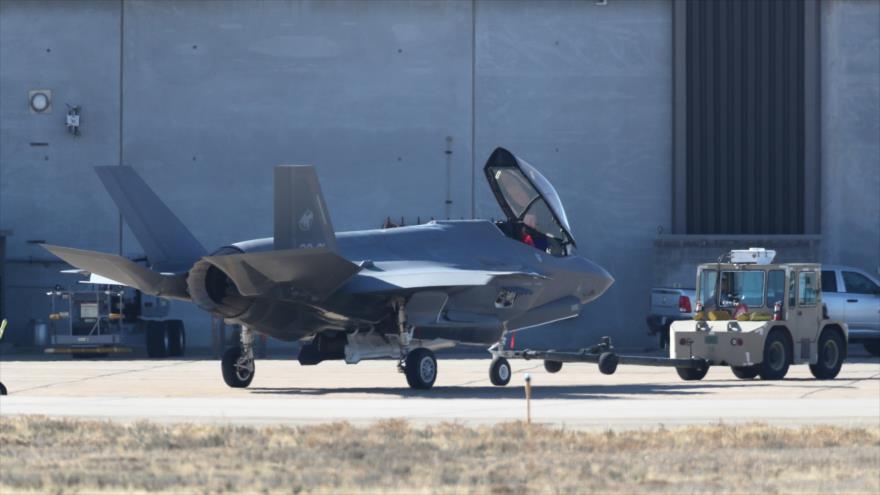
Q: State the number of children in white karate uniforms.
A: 0